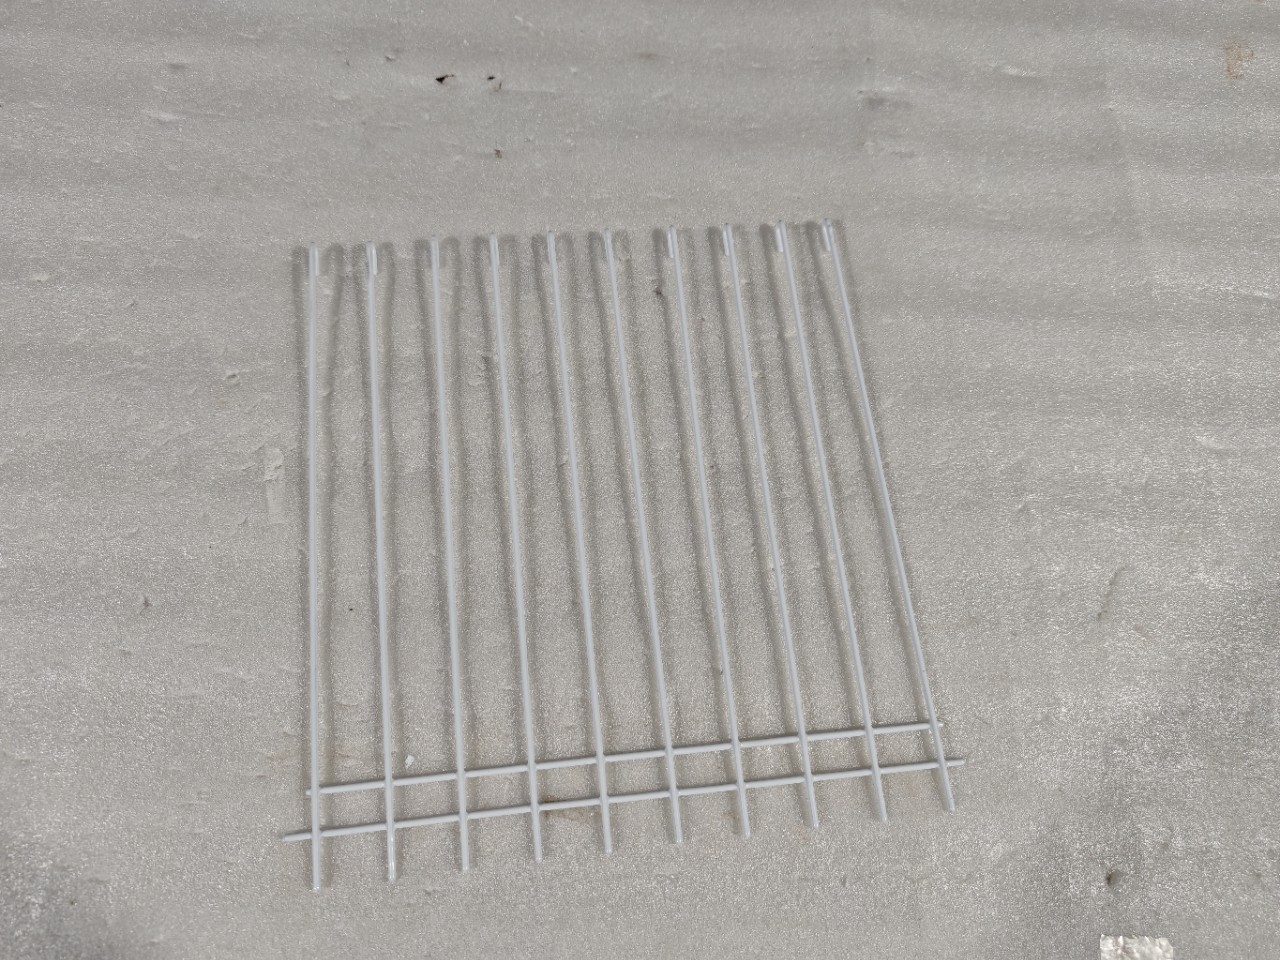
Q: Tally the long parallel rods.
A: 10